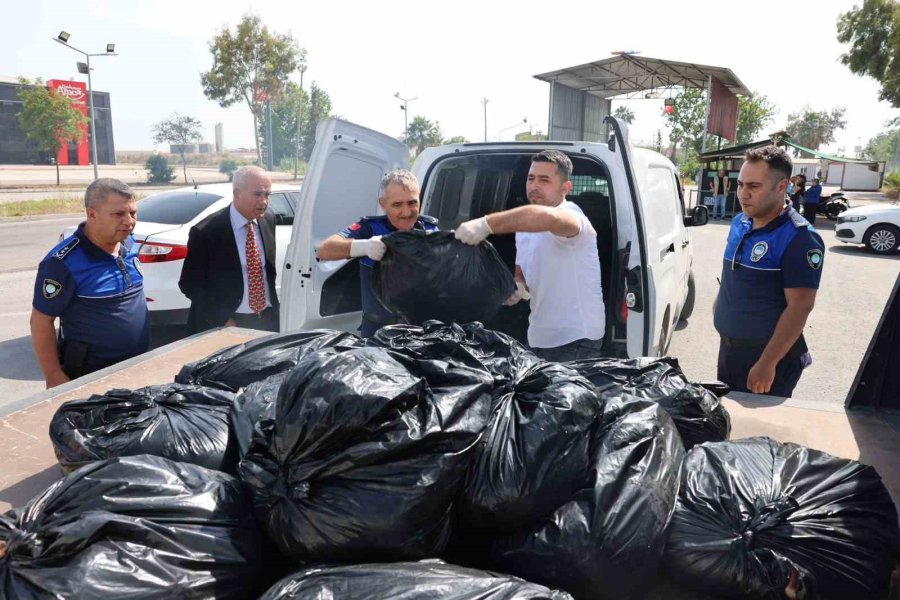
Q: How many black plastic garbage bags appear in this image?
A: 11